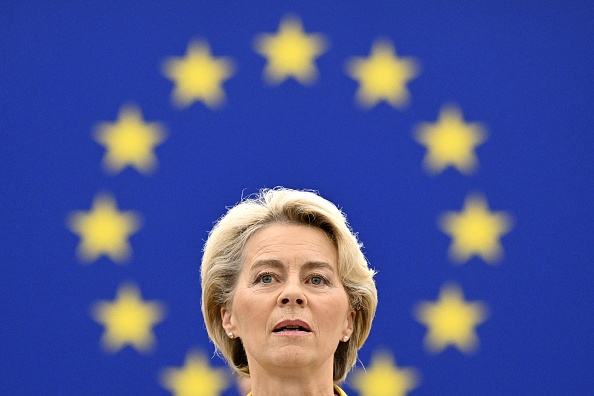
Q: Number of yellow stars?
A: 11